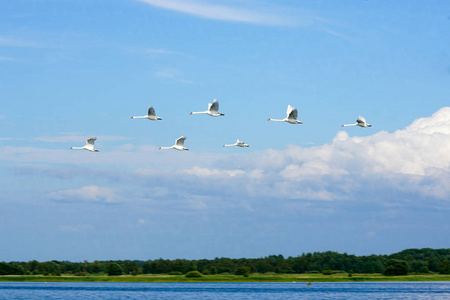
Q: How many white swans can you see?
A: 7